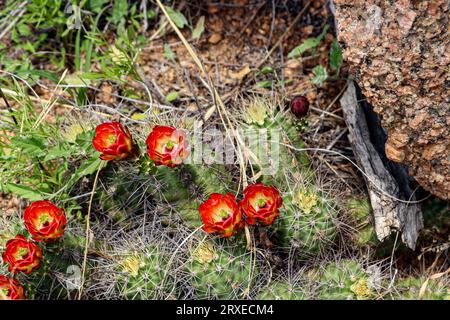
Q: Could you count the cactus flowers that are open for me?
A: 7